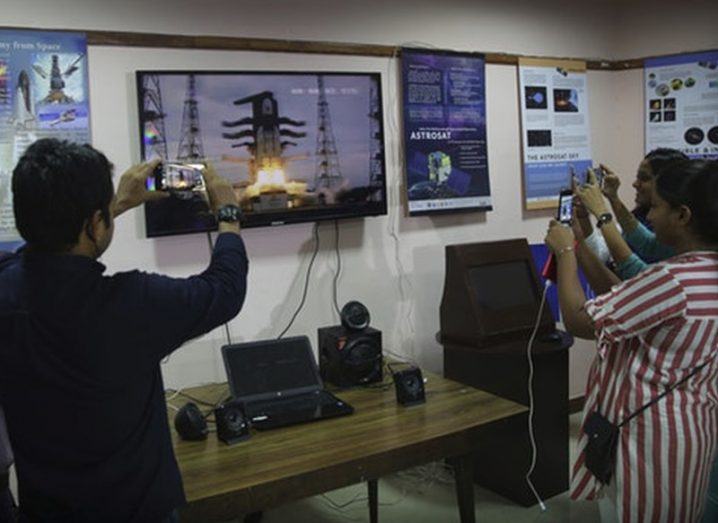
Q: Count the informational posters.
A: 4